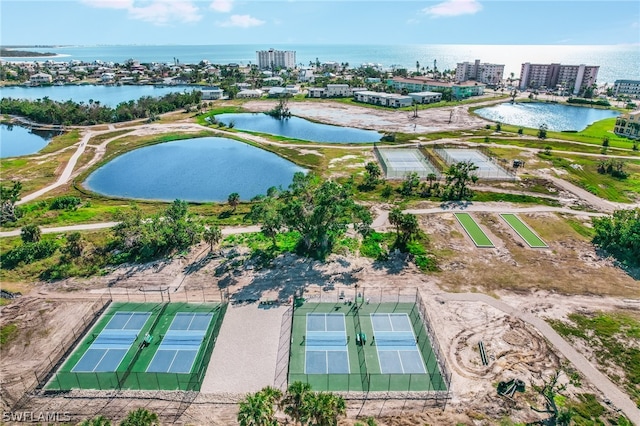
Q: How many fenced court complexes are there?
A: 4